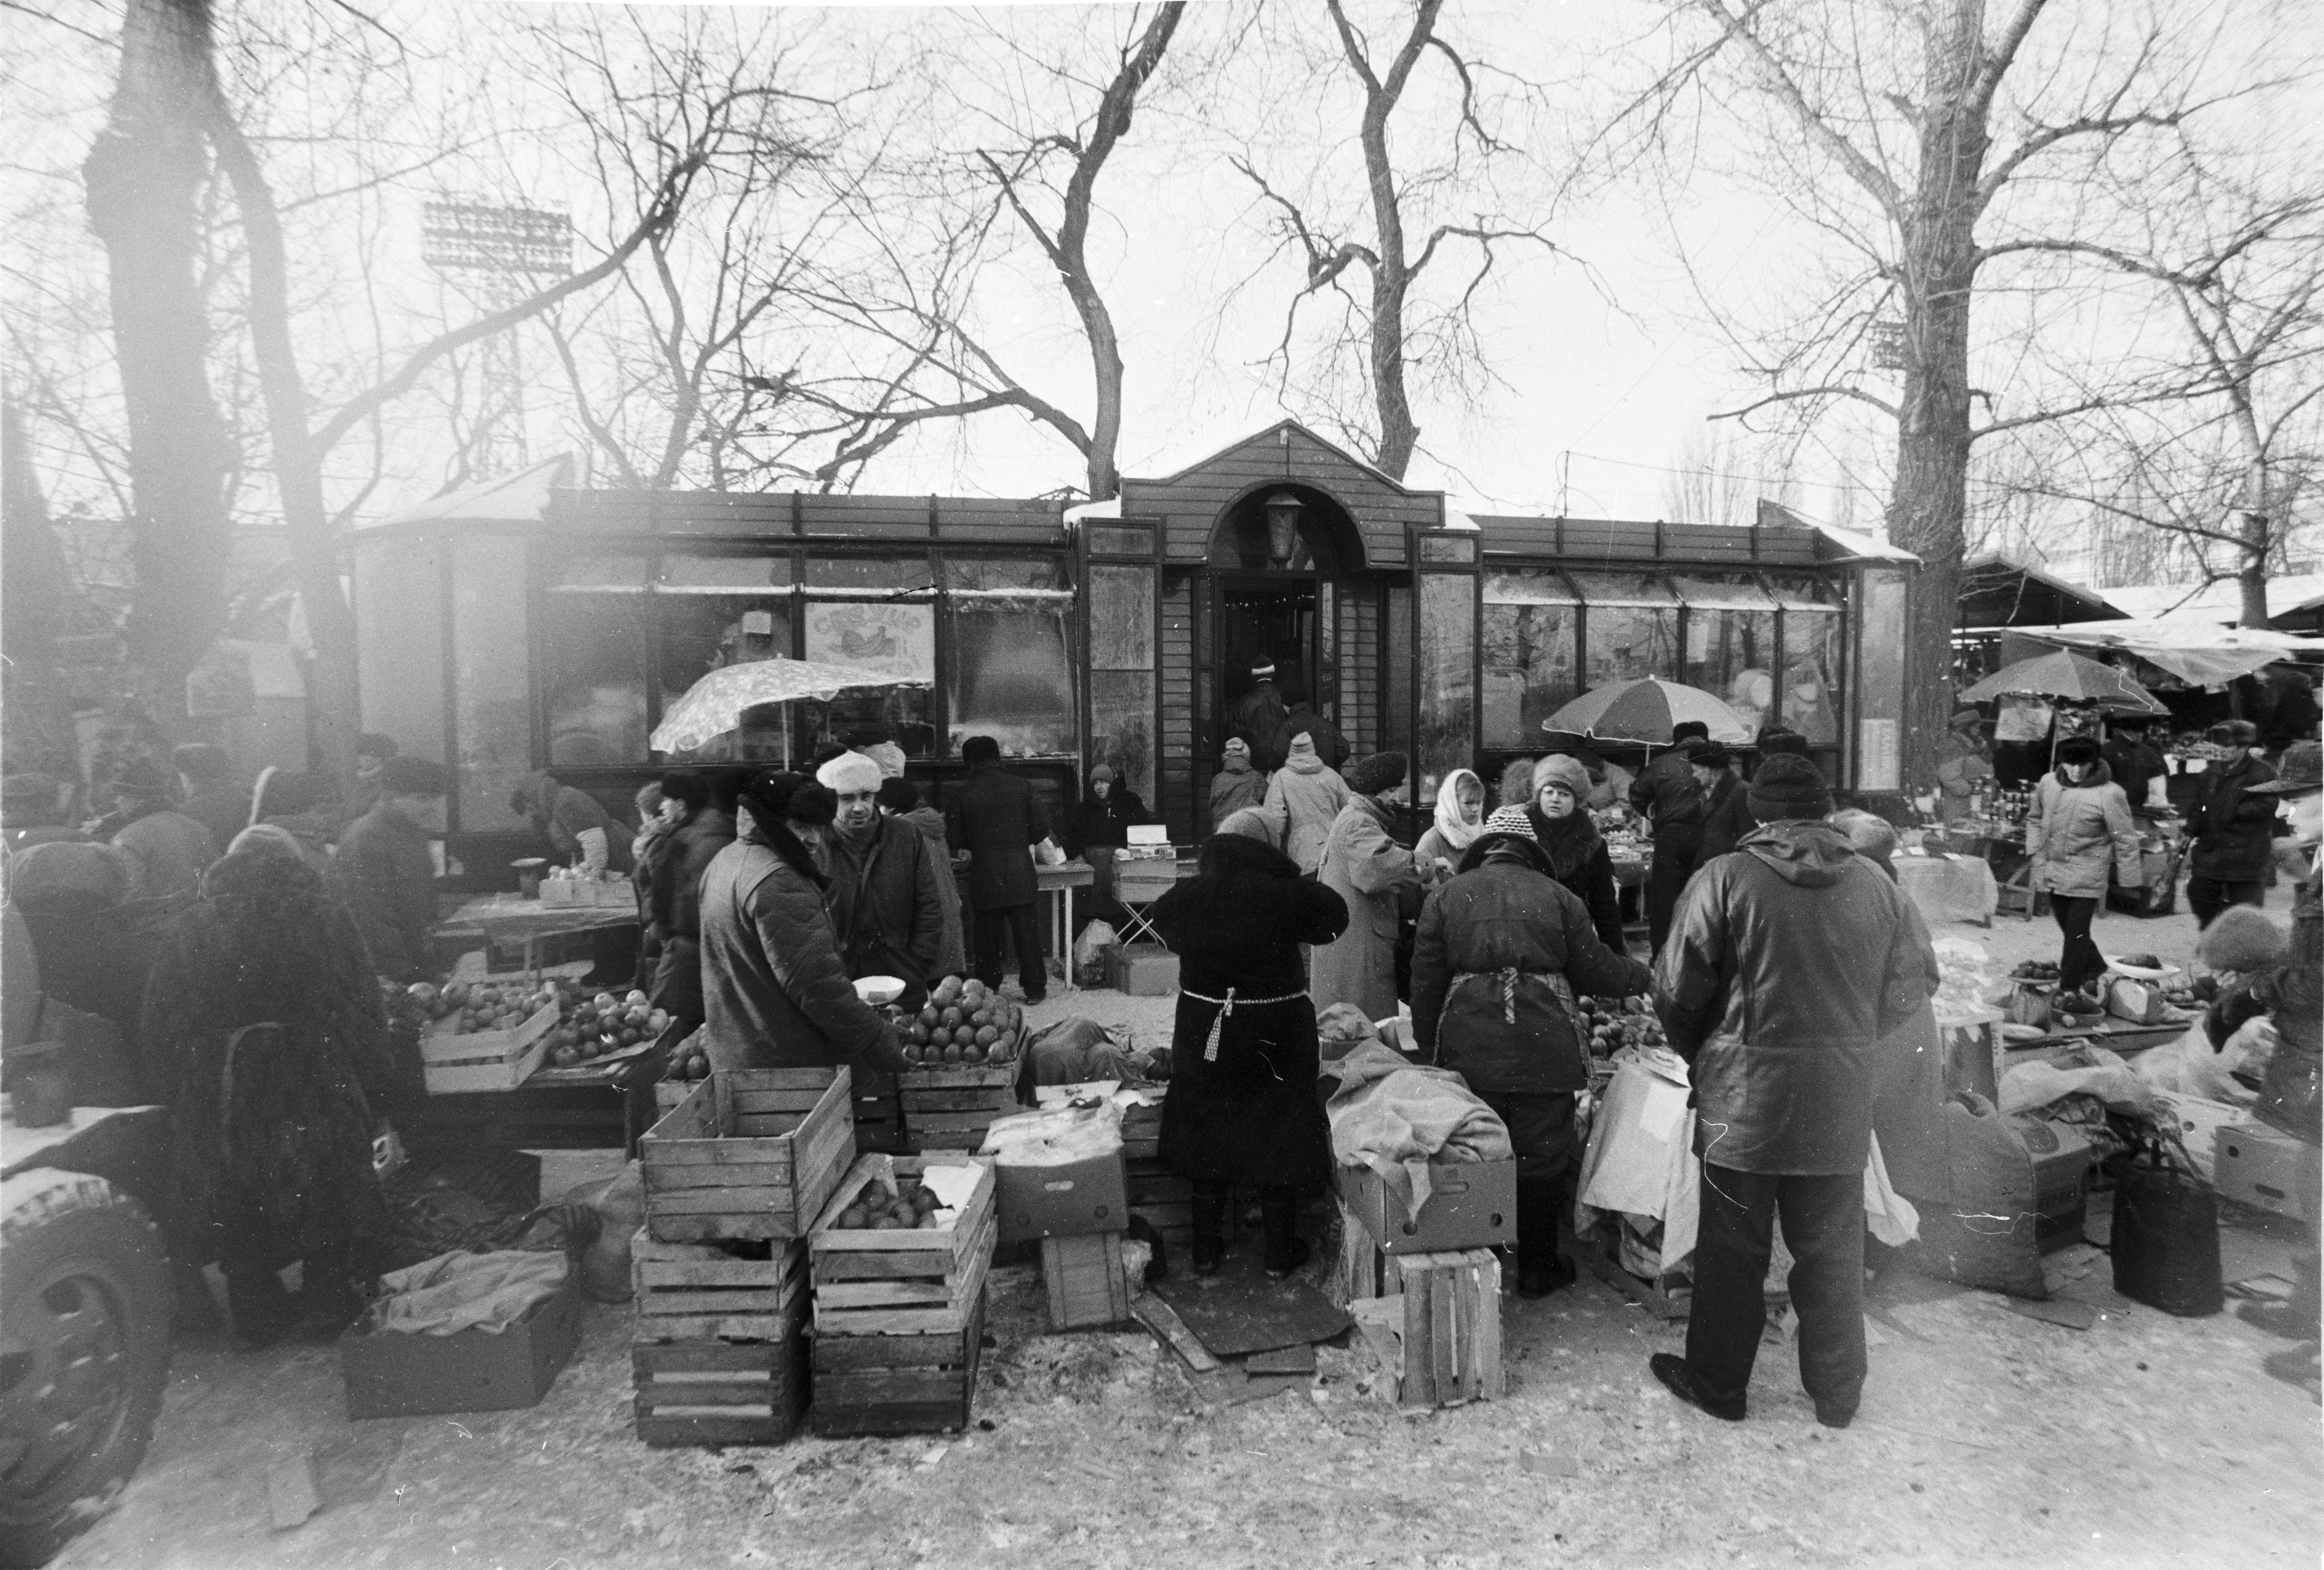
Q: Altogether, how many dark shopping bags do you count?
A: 1